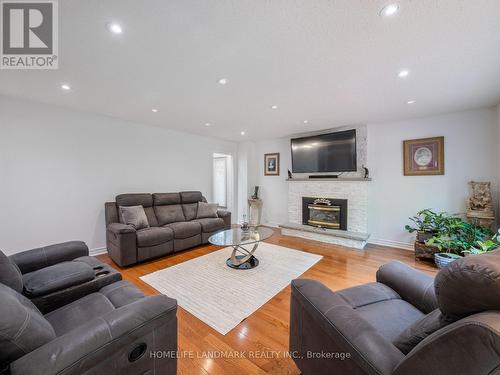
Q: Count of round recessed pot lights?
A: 11